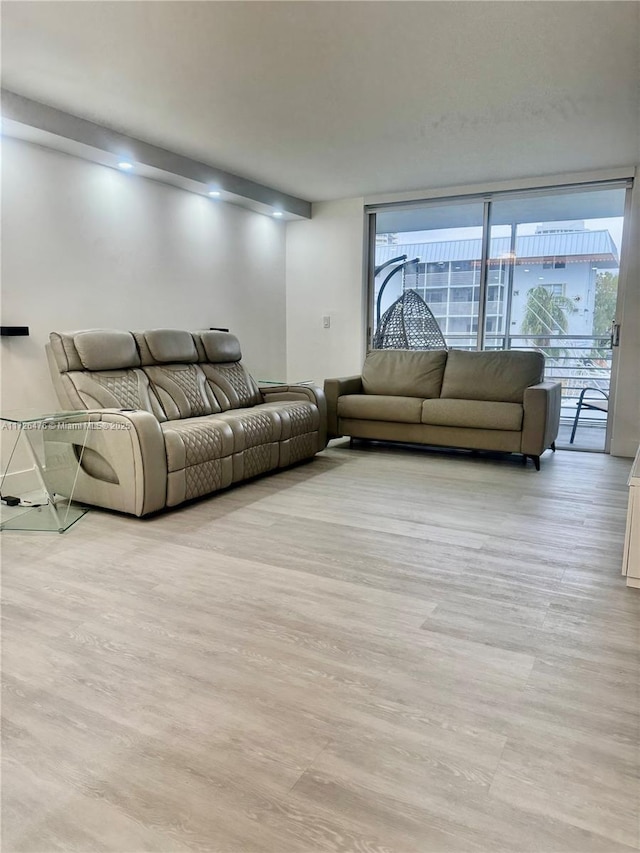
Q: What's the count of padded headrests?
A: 3